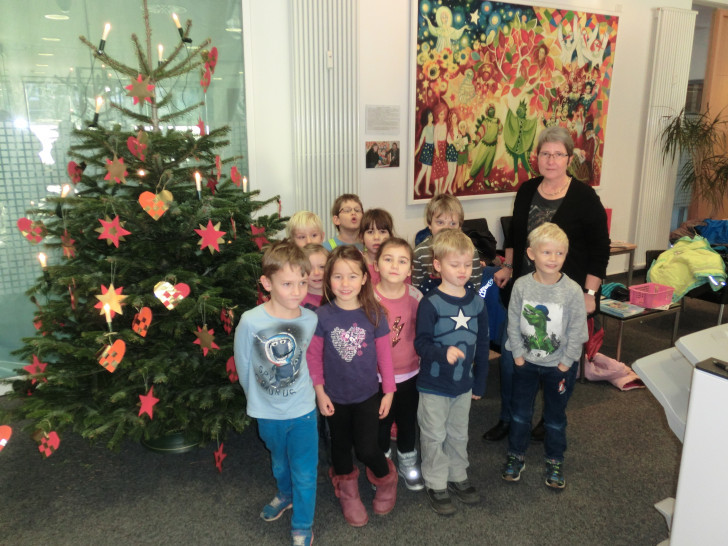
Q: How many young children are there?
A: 10